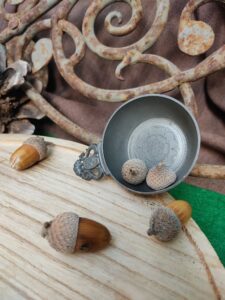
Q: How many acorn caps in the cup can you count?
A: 2